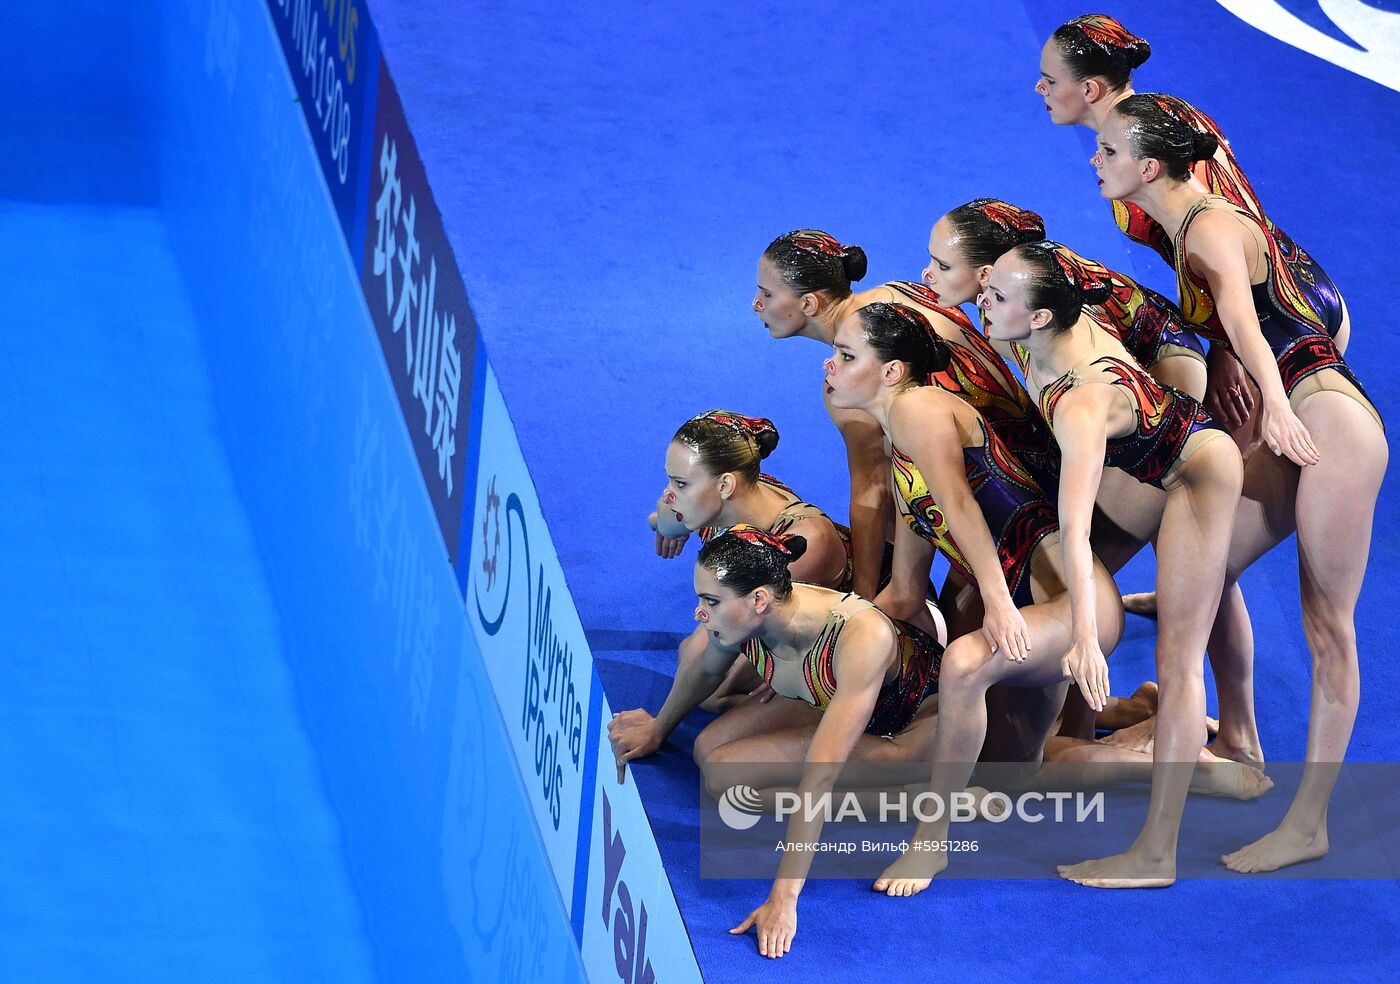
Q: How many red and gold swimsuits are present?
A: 8